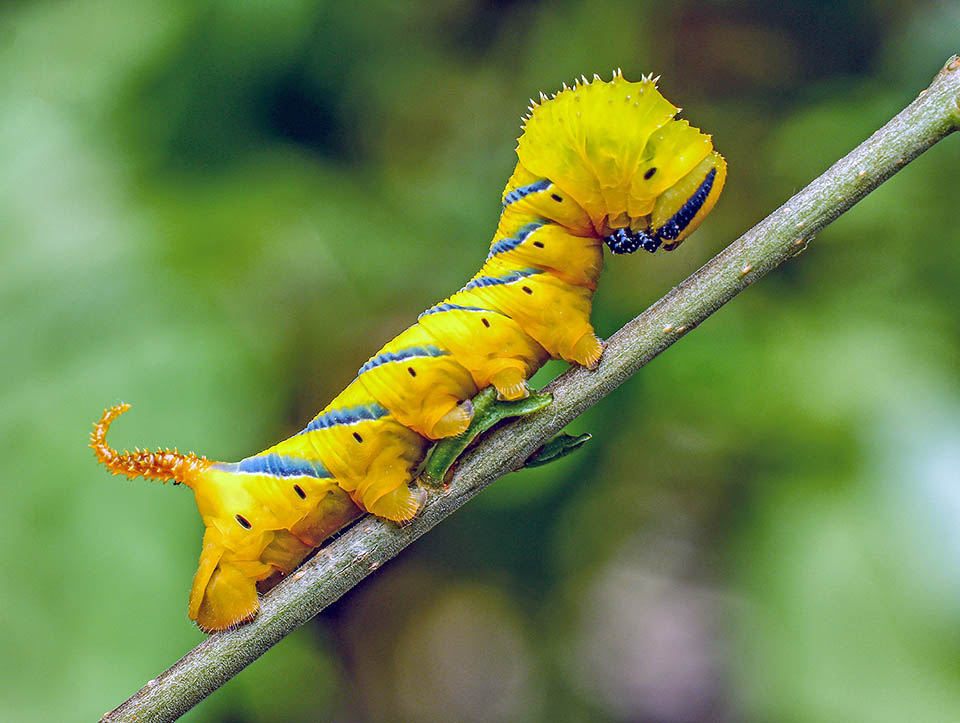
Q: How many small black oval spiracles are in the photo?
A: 9